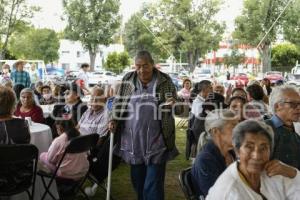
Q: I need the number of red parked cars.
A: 2